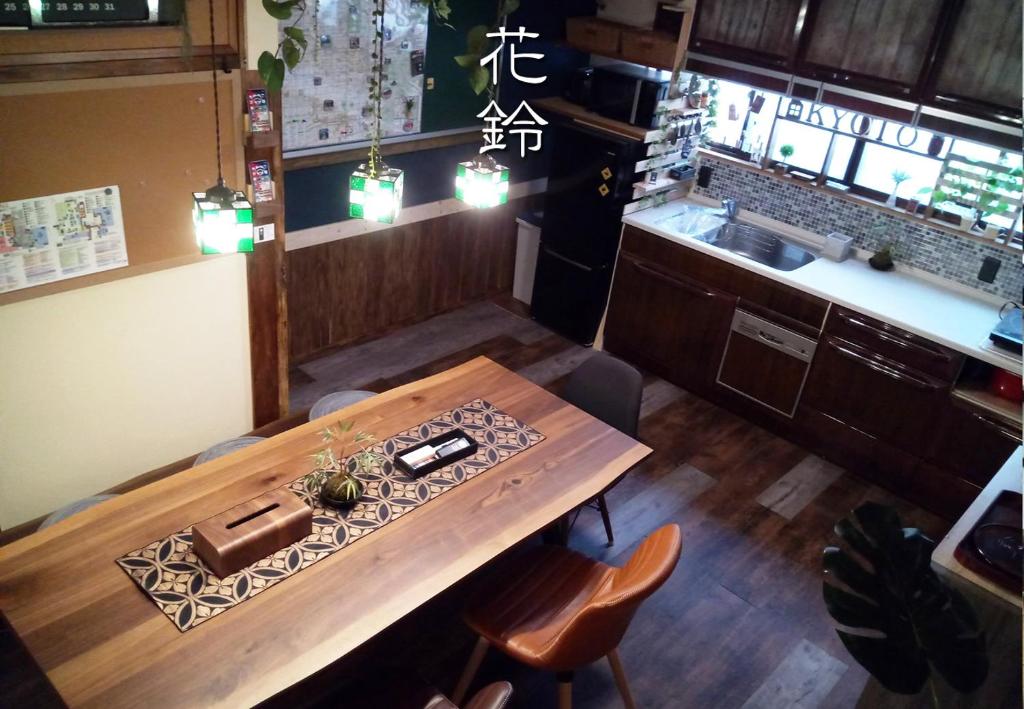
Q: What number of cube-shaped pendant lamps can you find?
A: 3